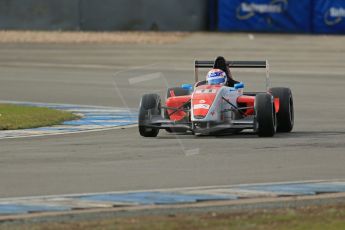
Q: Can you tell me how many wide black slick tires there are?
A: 4